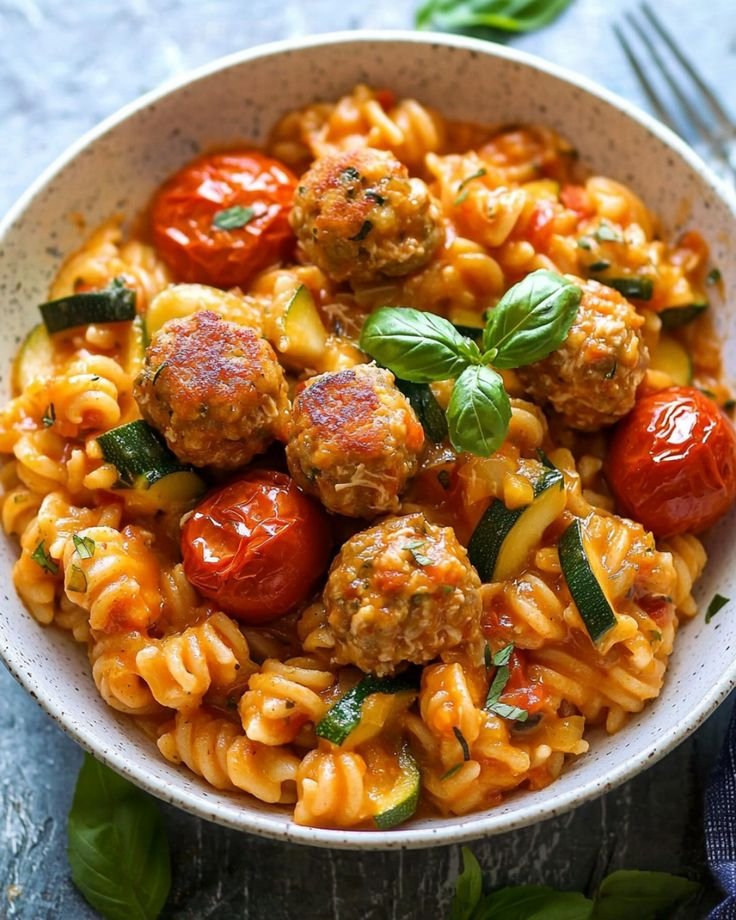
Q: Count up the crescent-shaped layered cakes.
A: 0